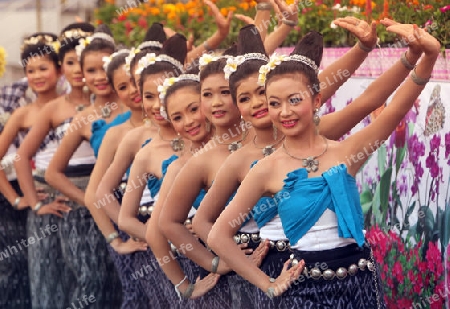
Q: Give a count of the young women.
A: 10